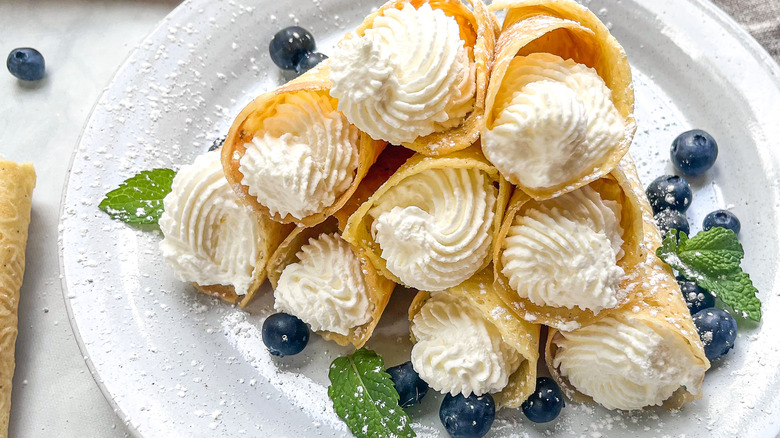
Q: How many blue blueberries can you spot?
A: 13